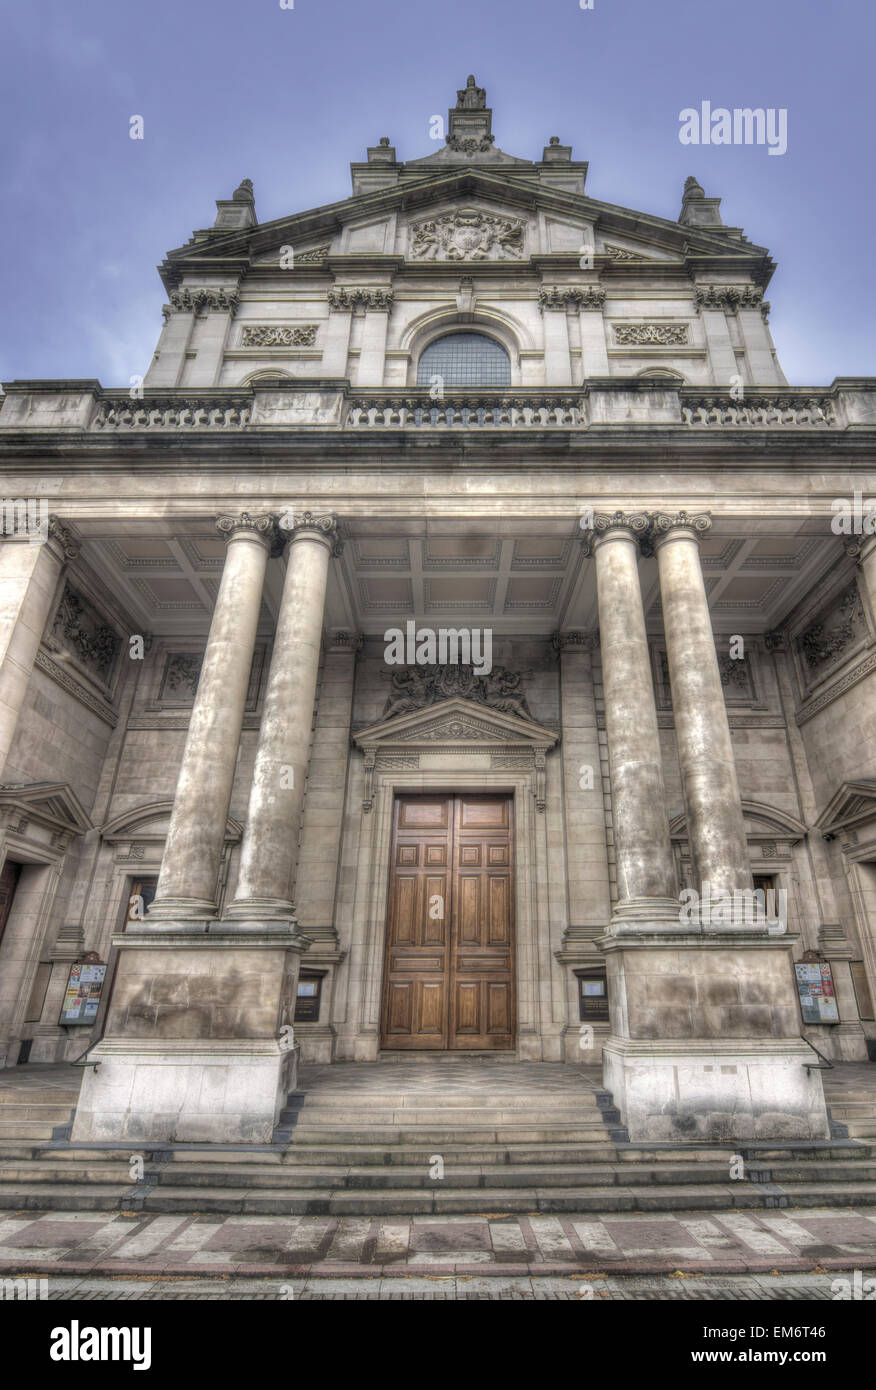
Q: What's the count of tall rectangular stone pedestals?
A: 2